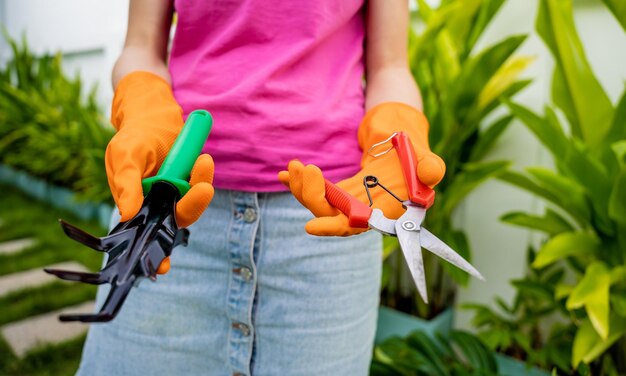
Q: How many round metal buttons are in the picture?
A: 3